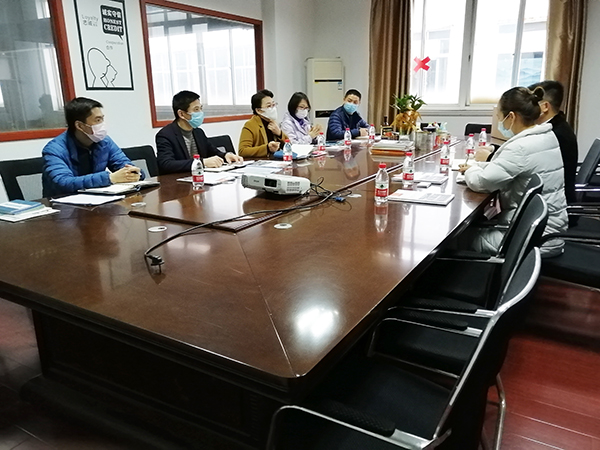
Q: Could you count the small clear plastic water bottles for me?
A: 10